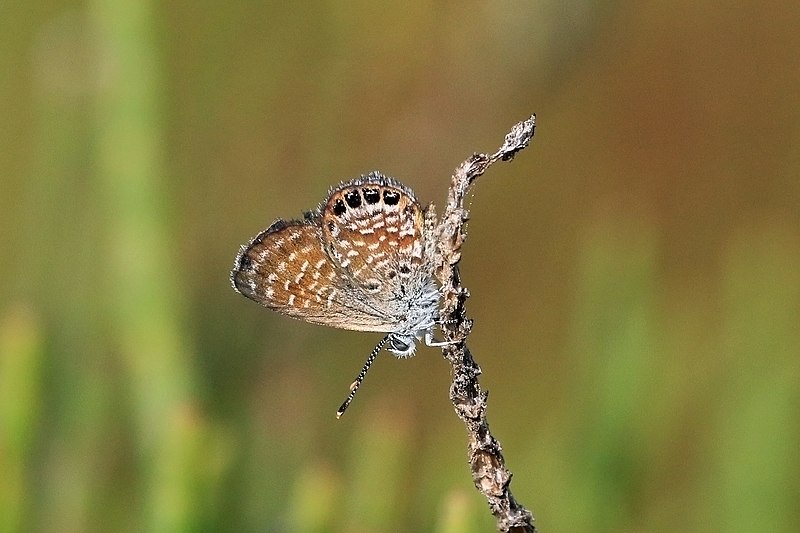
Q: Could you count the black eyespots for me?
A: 4